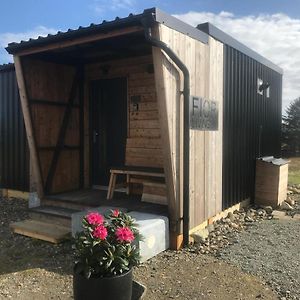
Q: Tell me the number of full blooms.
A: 3